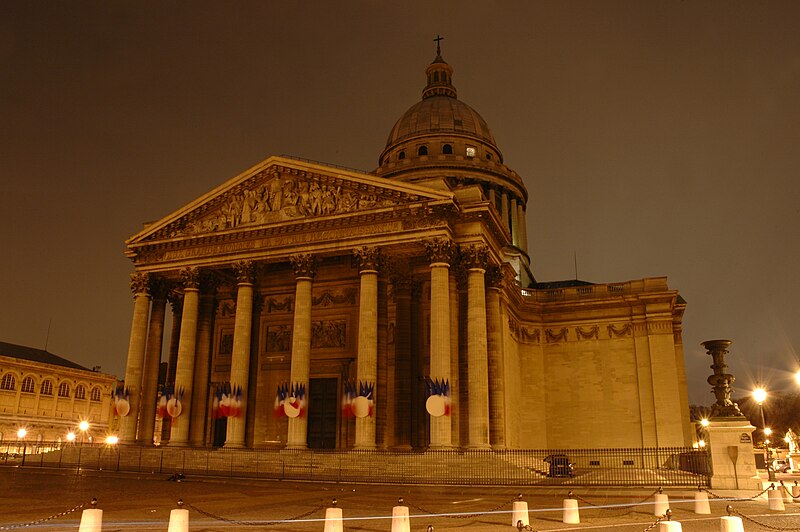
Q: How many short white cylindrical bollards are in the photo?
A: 13